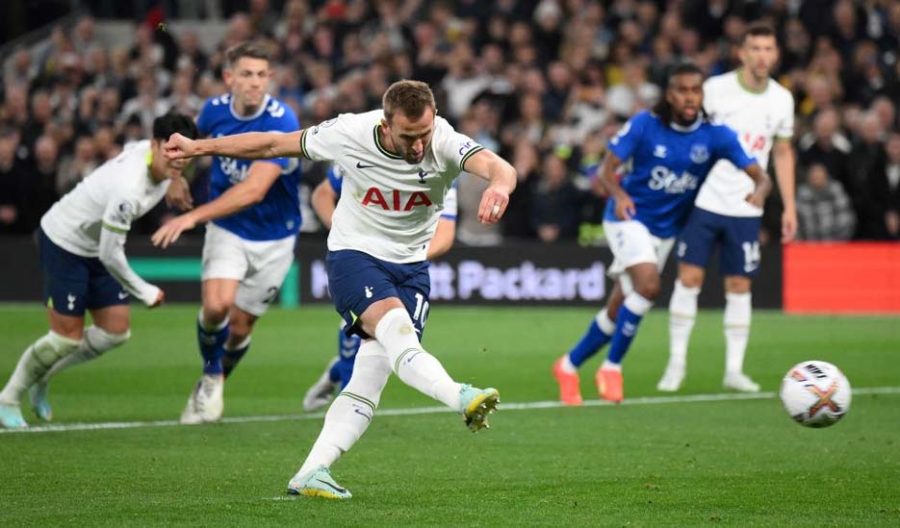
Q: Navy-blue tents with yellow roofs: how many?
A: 0